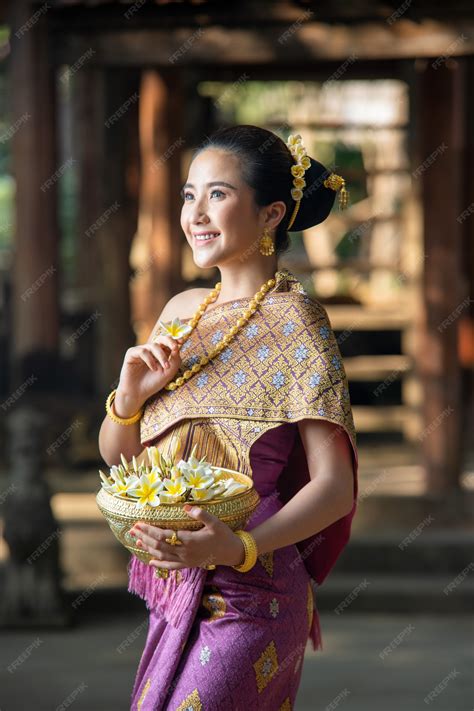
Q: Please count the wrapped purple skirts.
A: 1